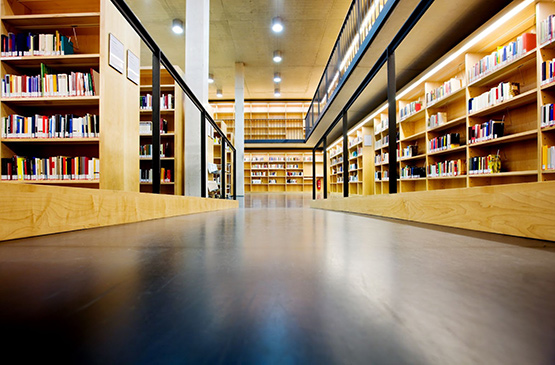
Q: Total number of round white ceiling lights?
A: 7